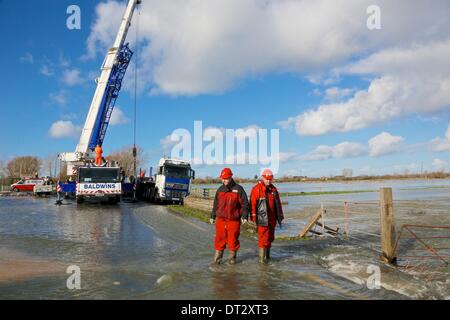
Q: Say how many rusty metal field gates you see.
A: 1